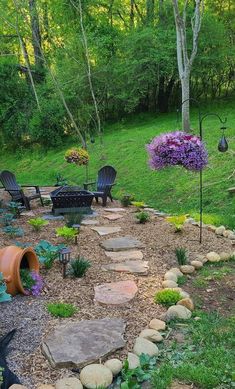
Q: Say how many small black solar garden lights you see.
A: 2